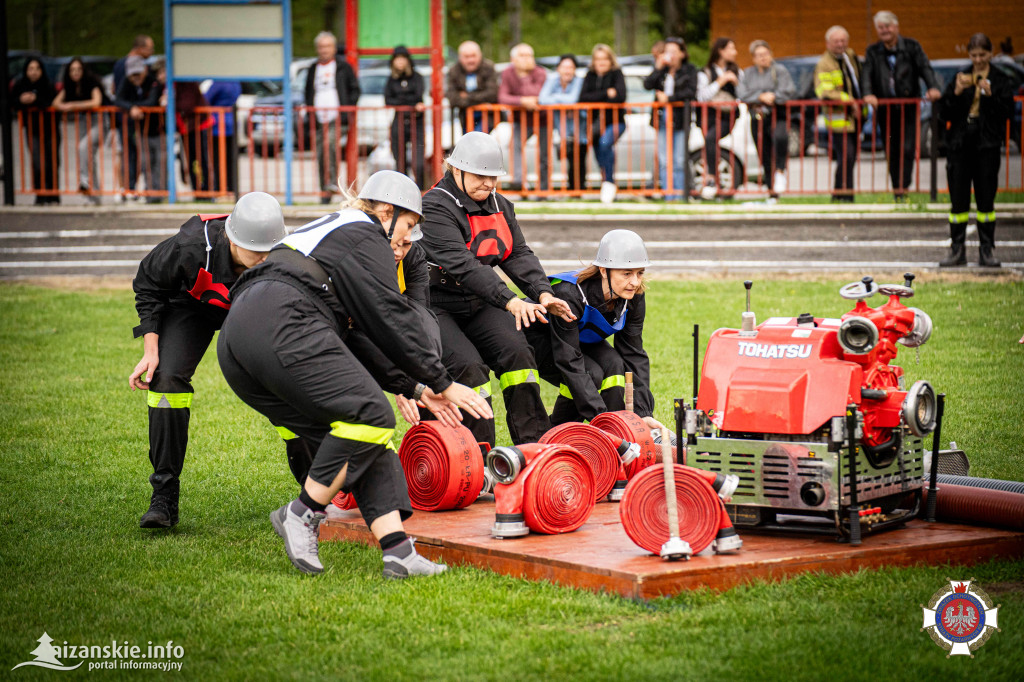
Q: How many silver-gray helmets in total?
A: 5